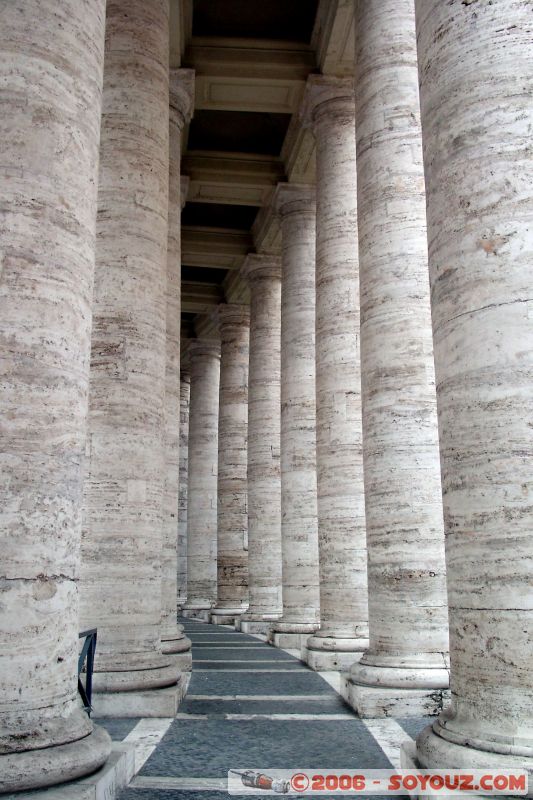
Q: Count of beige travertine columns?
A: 11